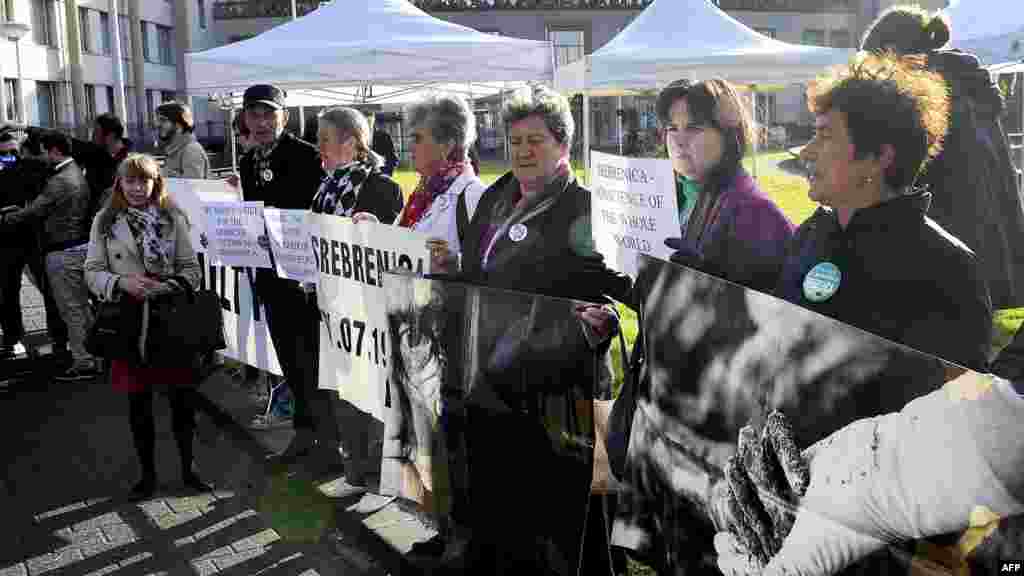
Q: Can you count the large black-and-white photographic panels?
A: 2